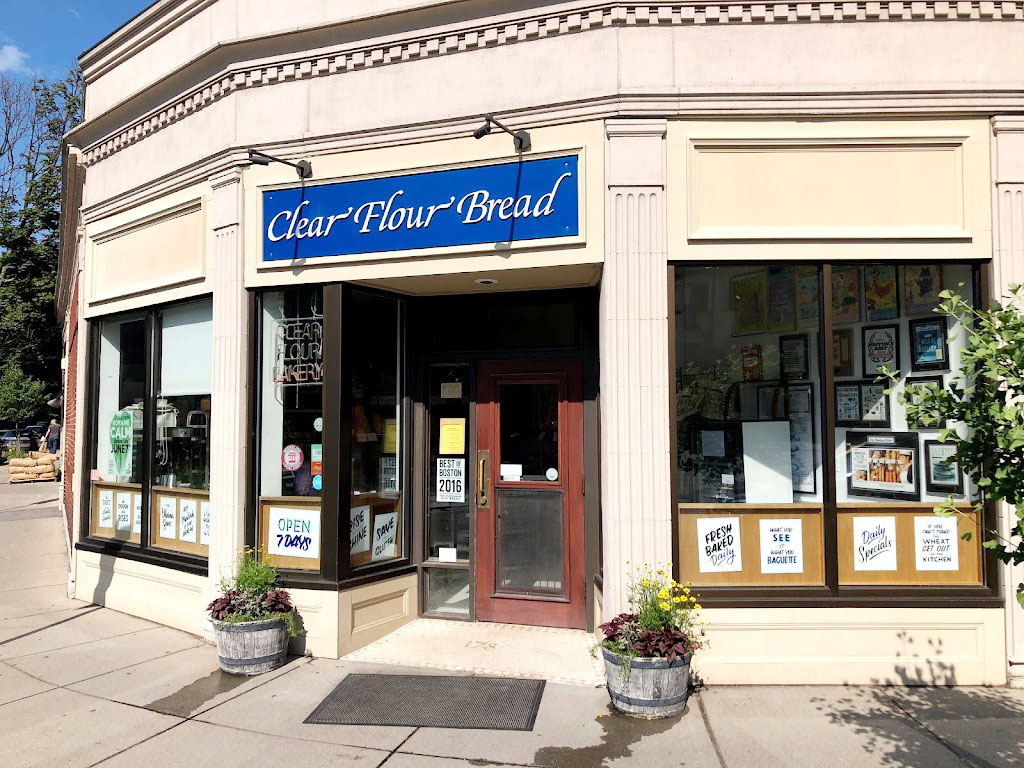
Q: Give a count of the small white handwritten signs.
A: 13